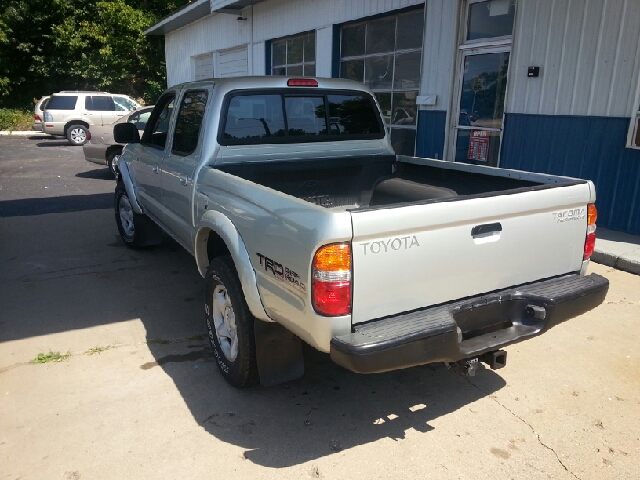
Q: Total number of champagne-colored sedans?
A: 1